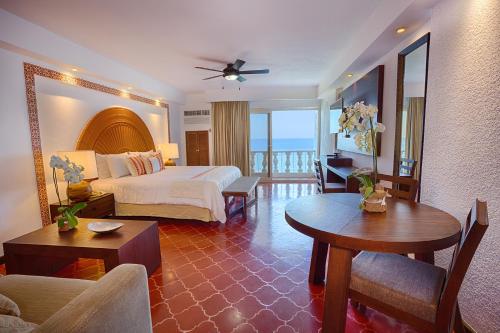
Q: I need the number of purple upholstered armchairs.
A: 0